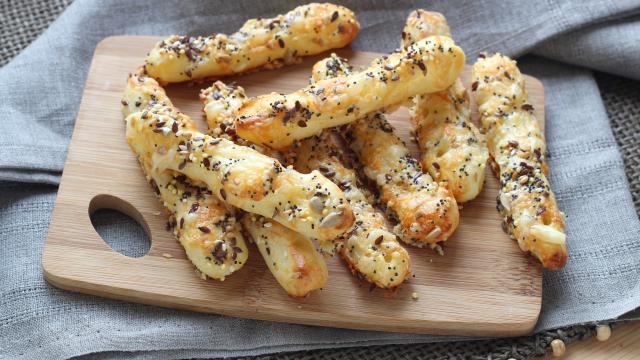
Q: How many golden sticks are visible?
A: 9